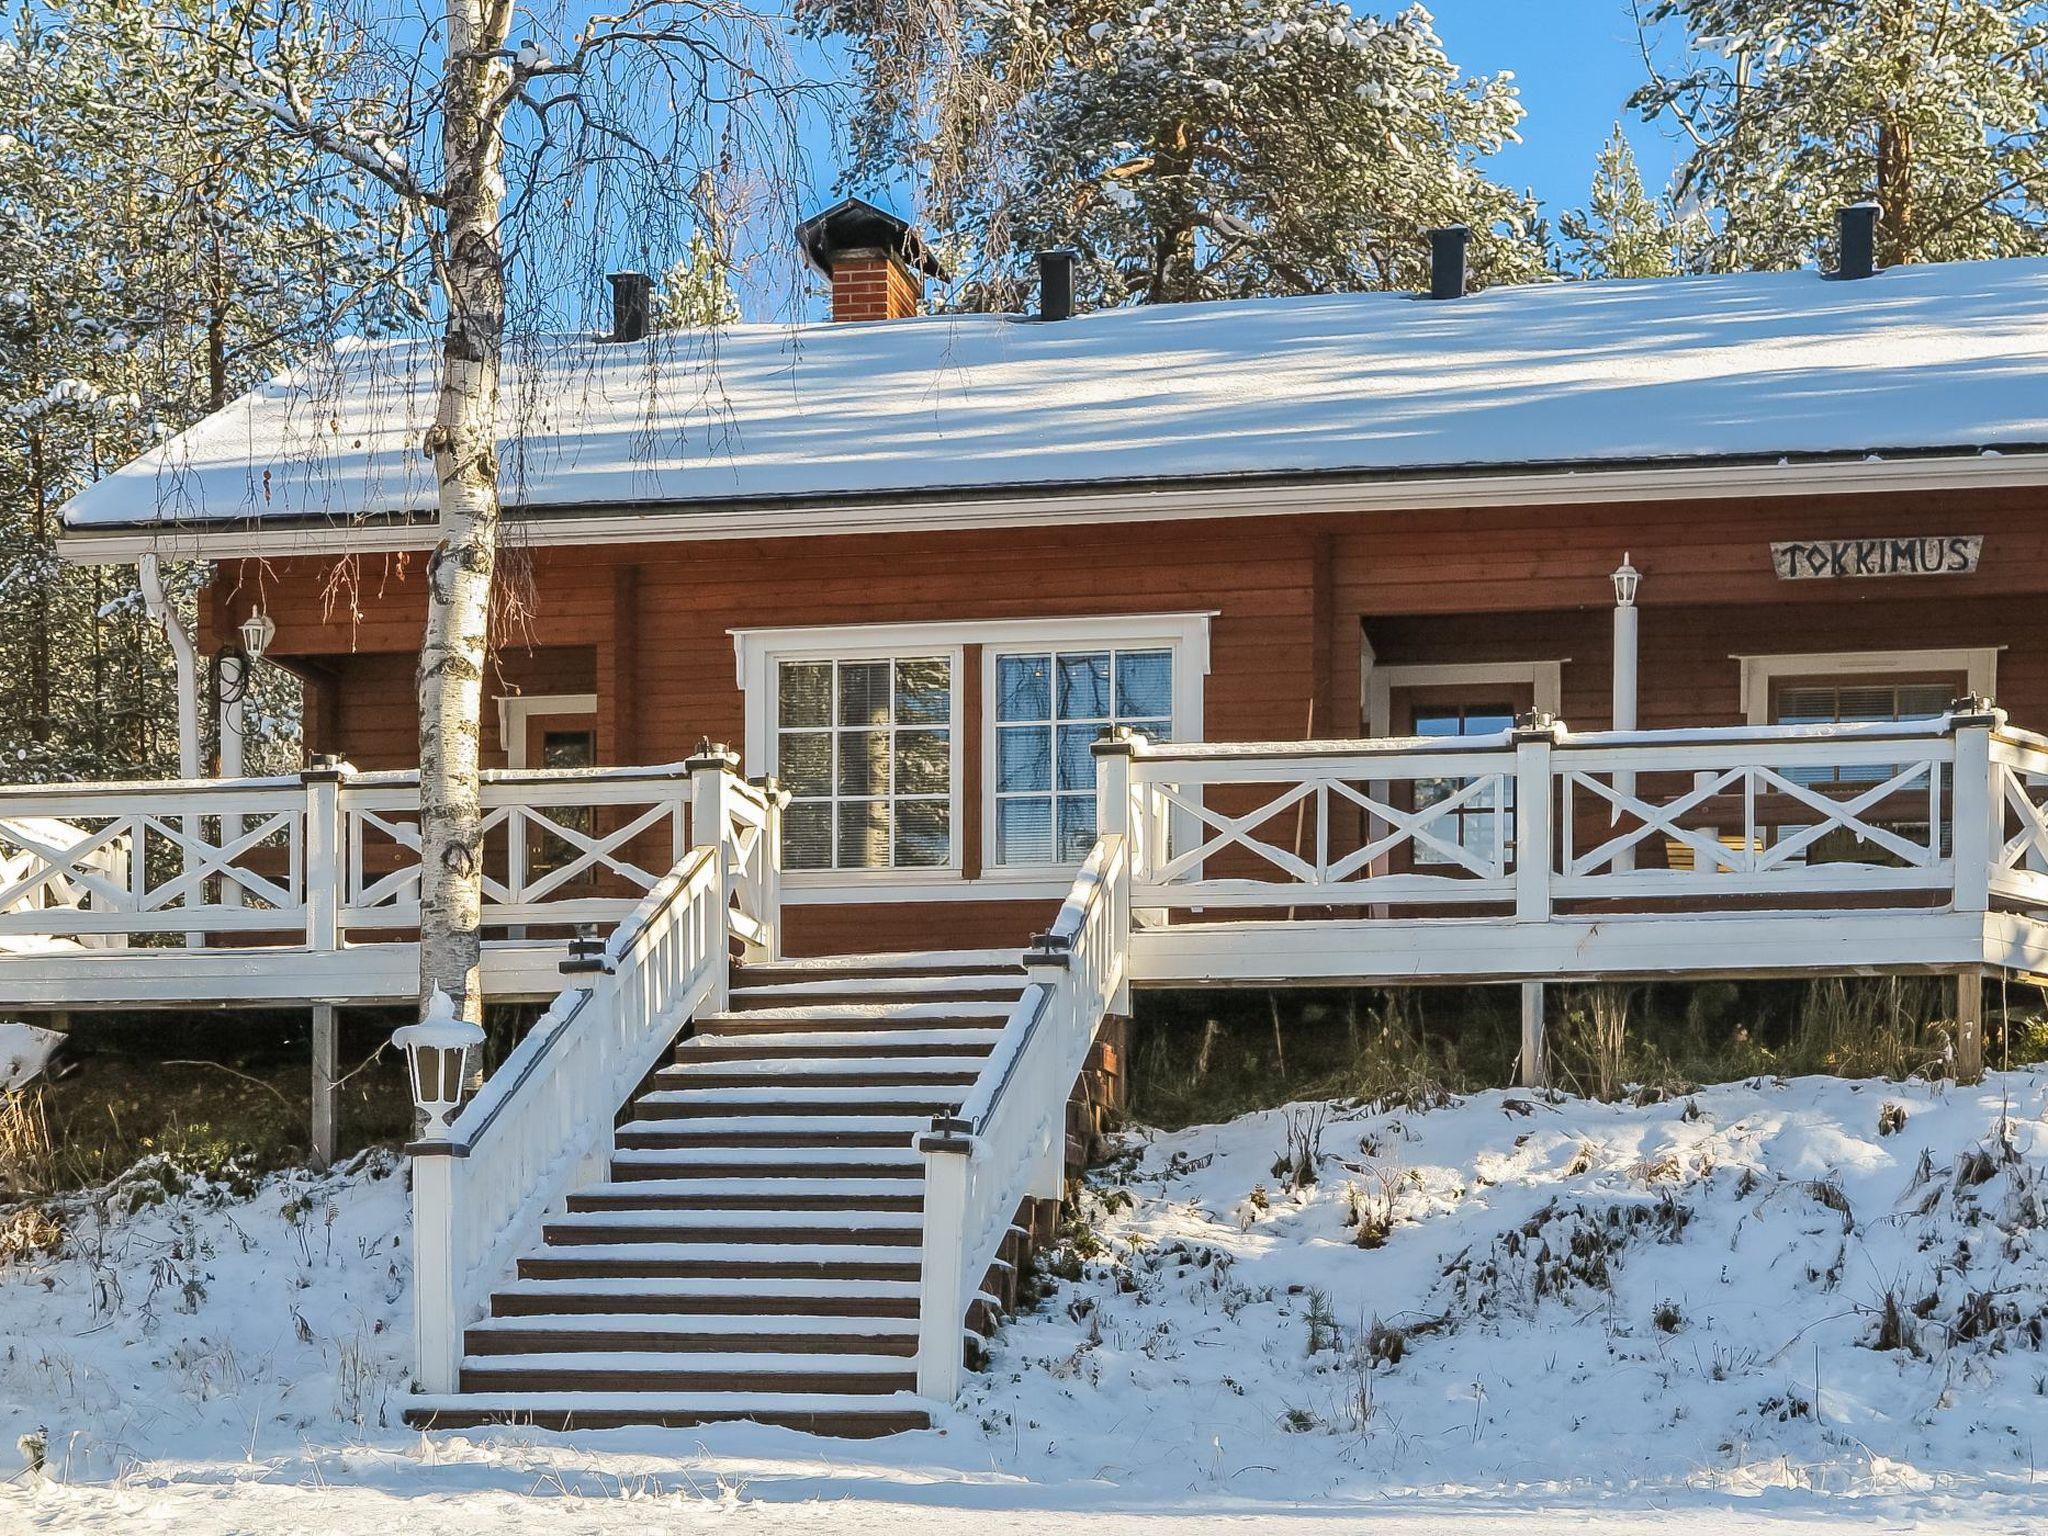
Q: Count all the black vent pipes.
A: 4